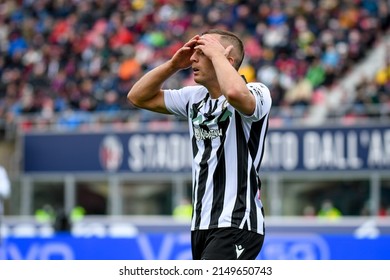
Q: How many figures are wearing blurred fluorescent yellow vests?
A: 4